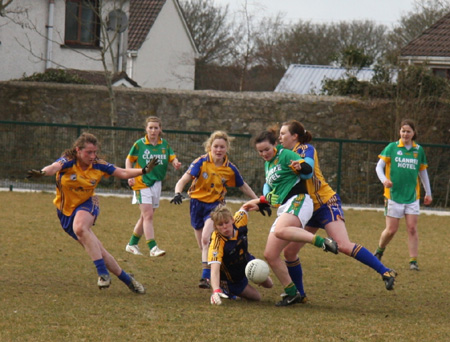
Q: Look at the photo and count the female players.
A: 7